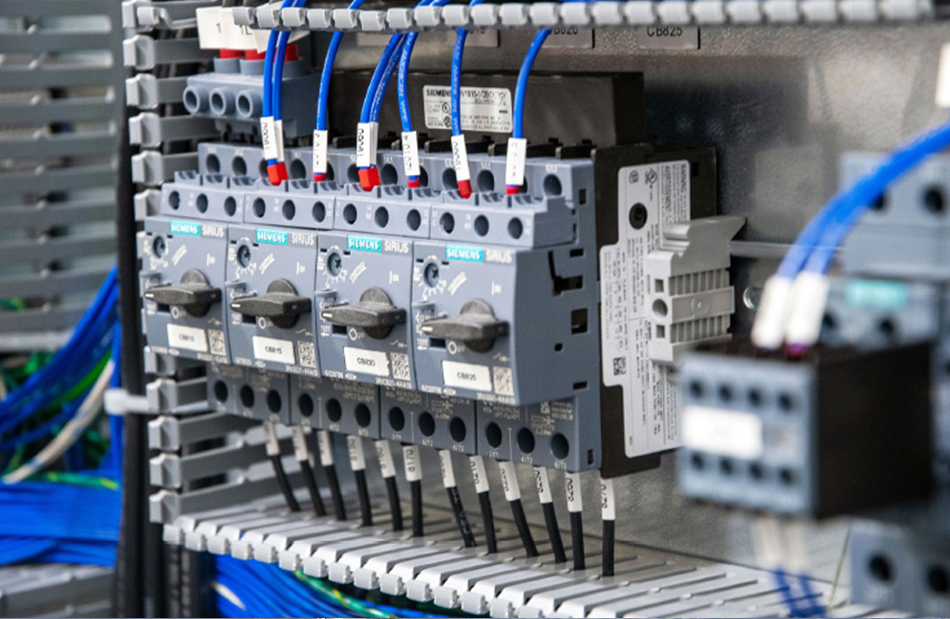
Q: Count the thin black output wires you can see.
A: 12